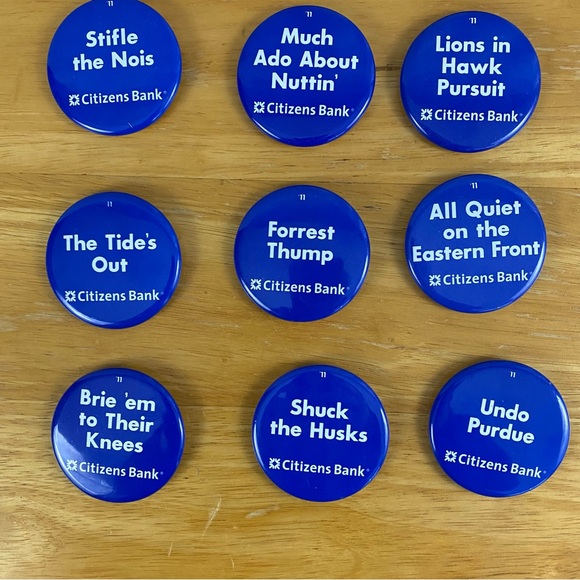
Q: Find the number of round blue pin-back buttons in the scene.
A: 9